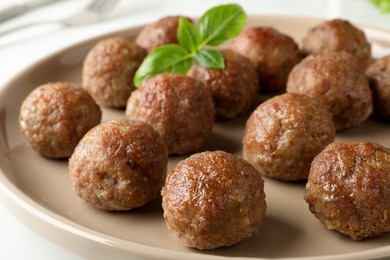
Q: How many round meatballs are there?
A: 13